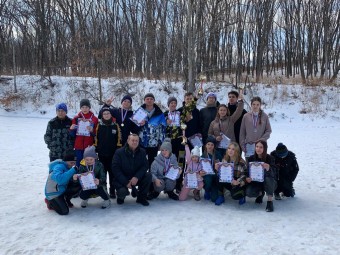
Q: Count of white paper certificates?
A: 12